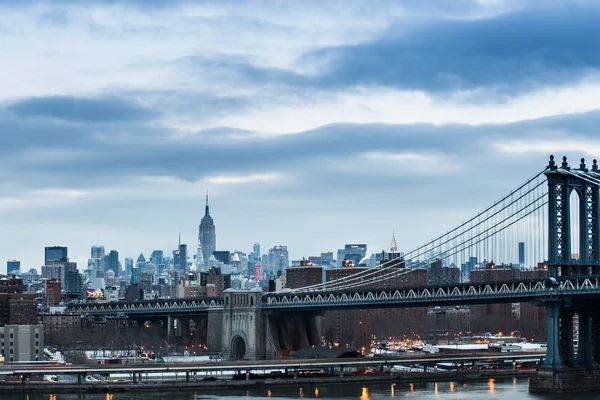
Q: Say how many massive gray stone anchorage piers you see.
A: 1